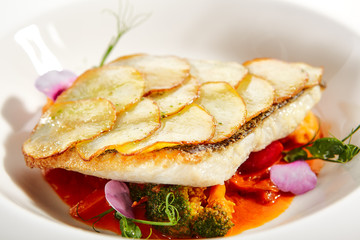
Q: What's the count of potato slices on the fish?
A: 11